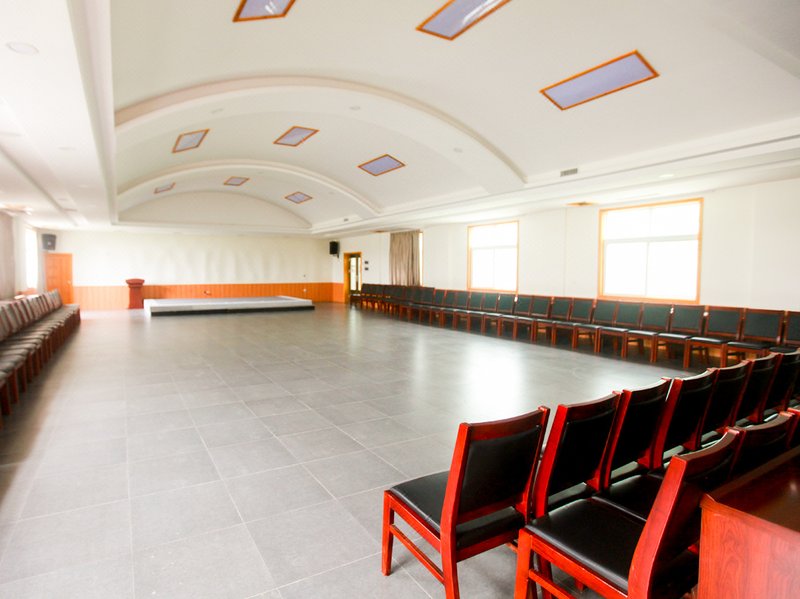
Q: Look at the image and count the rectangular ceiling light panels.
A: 9